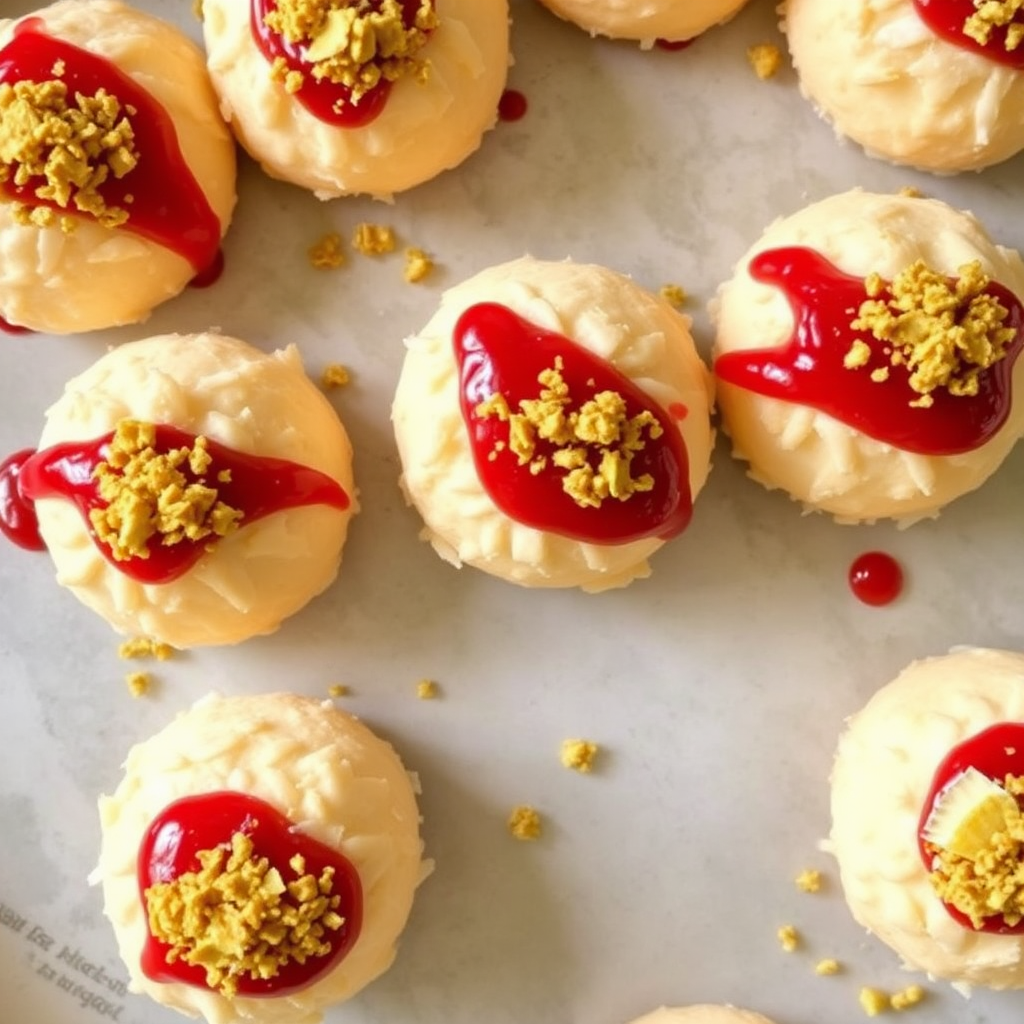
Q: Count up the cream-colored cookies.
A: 10